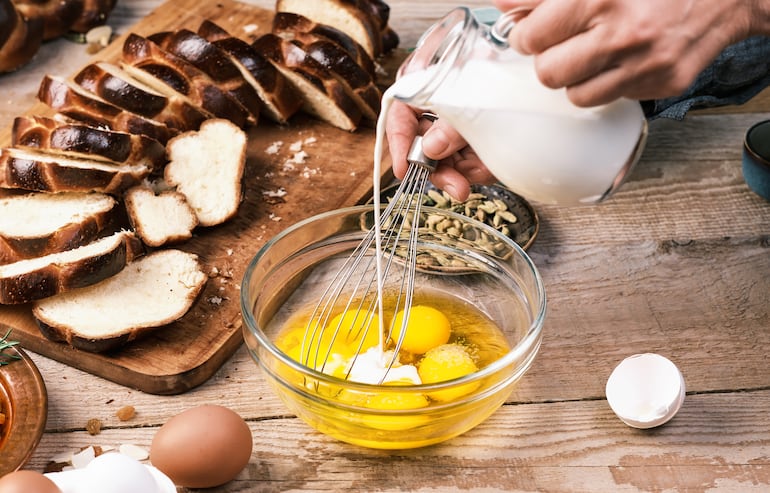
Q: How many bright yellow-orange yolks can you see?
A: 5